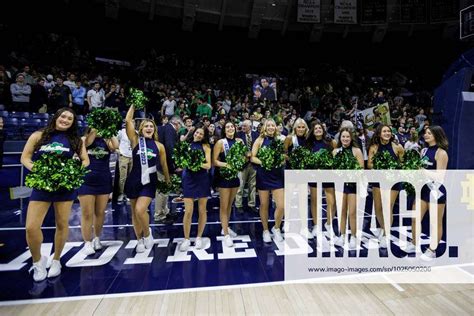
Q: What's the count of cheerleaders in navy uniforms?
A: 11